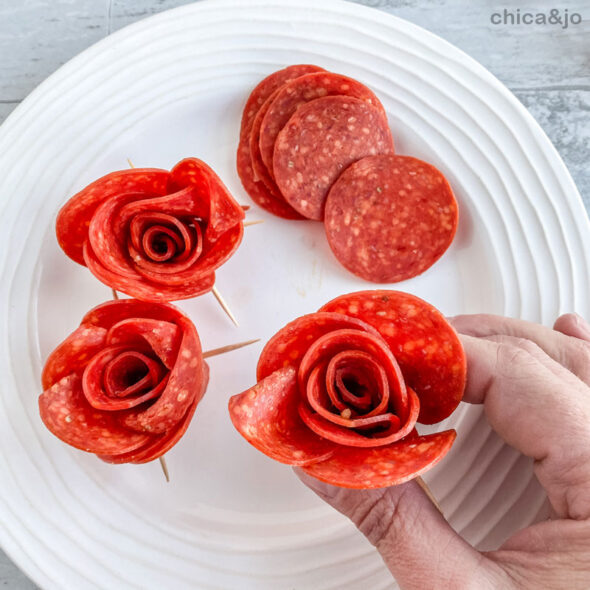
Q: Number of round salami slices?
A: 5